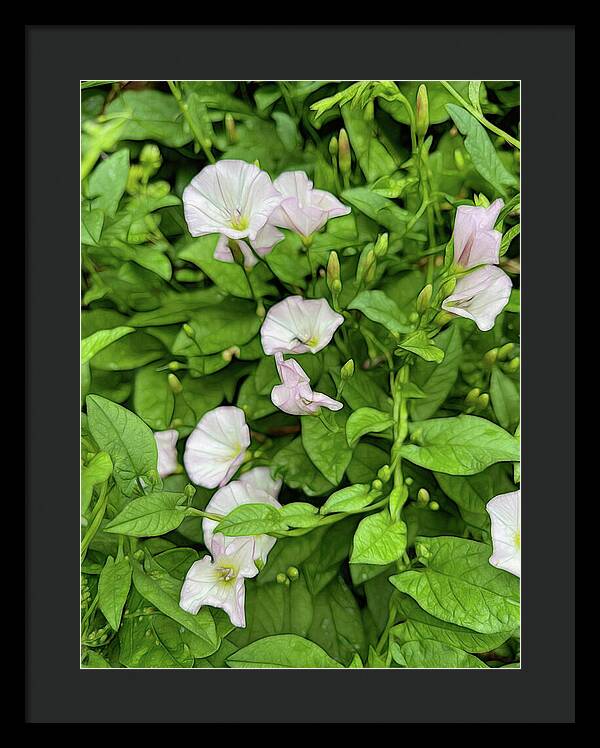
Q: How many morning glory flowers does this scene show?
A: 13